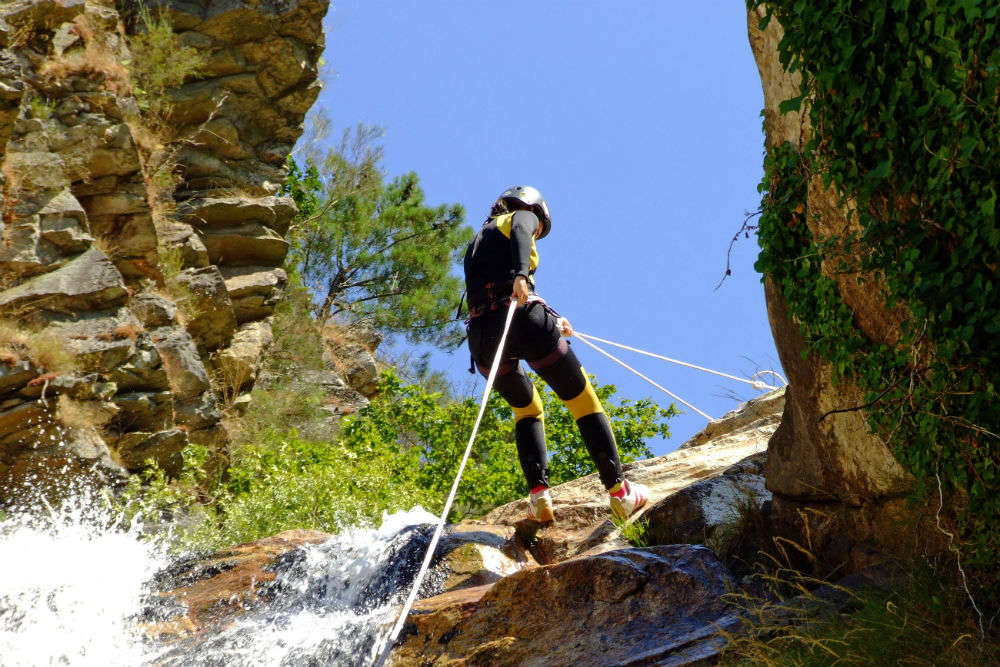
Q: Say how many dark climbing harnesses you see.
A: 1